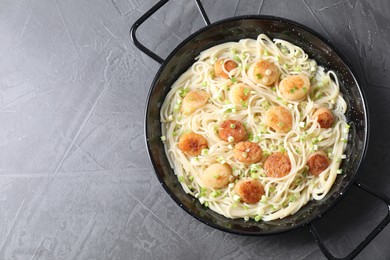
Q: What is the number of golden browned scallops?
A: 14